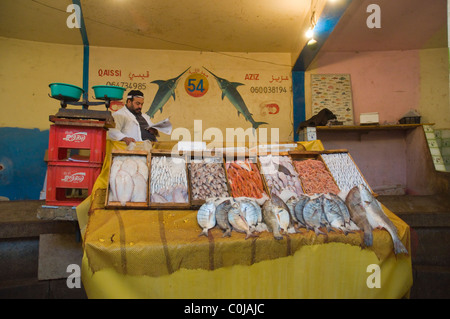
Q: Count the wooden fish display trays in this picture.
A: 7